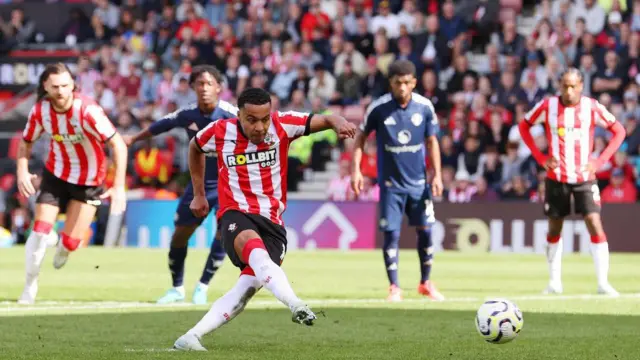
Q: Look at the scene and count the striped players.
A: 3